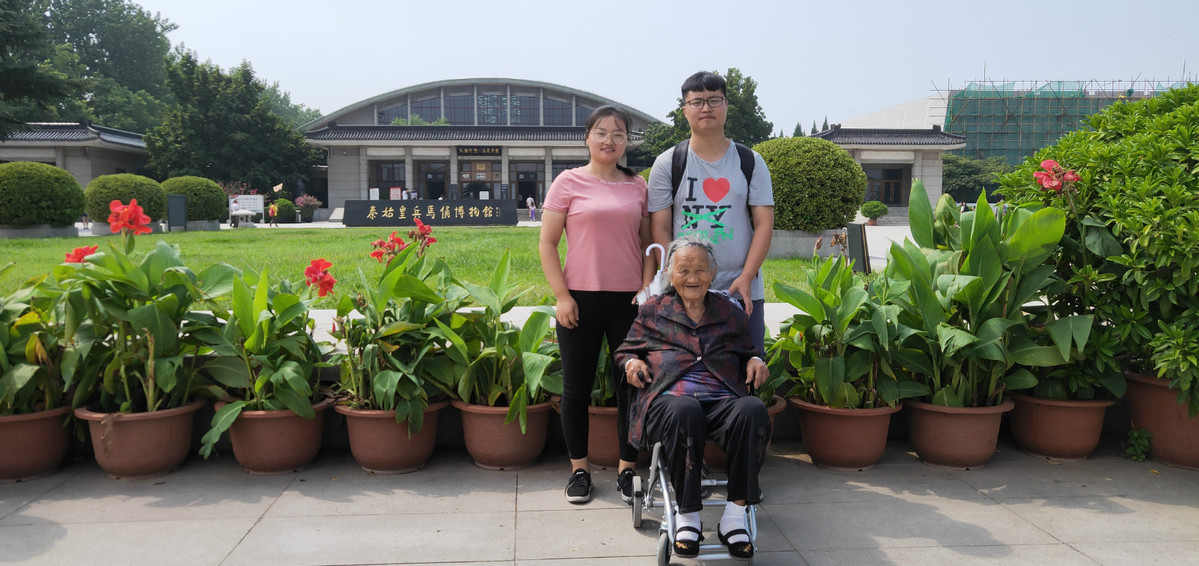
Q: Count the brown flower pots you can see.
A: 11